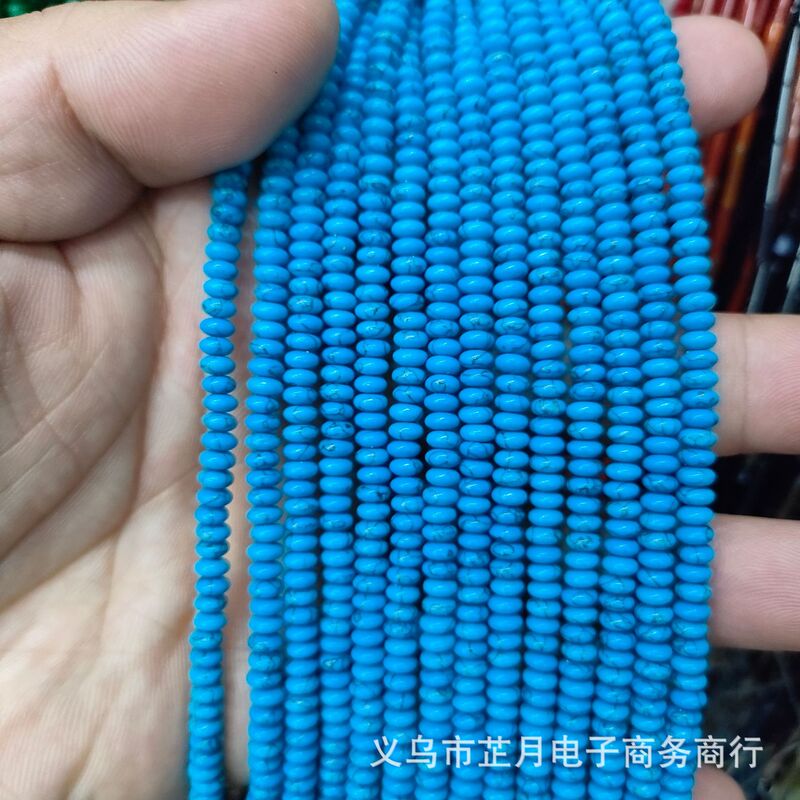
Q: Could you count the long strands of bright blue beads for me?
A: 14